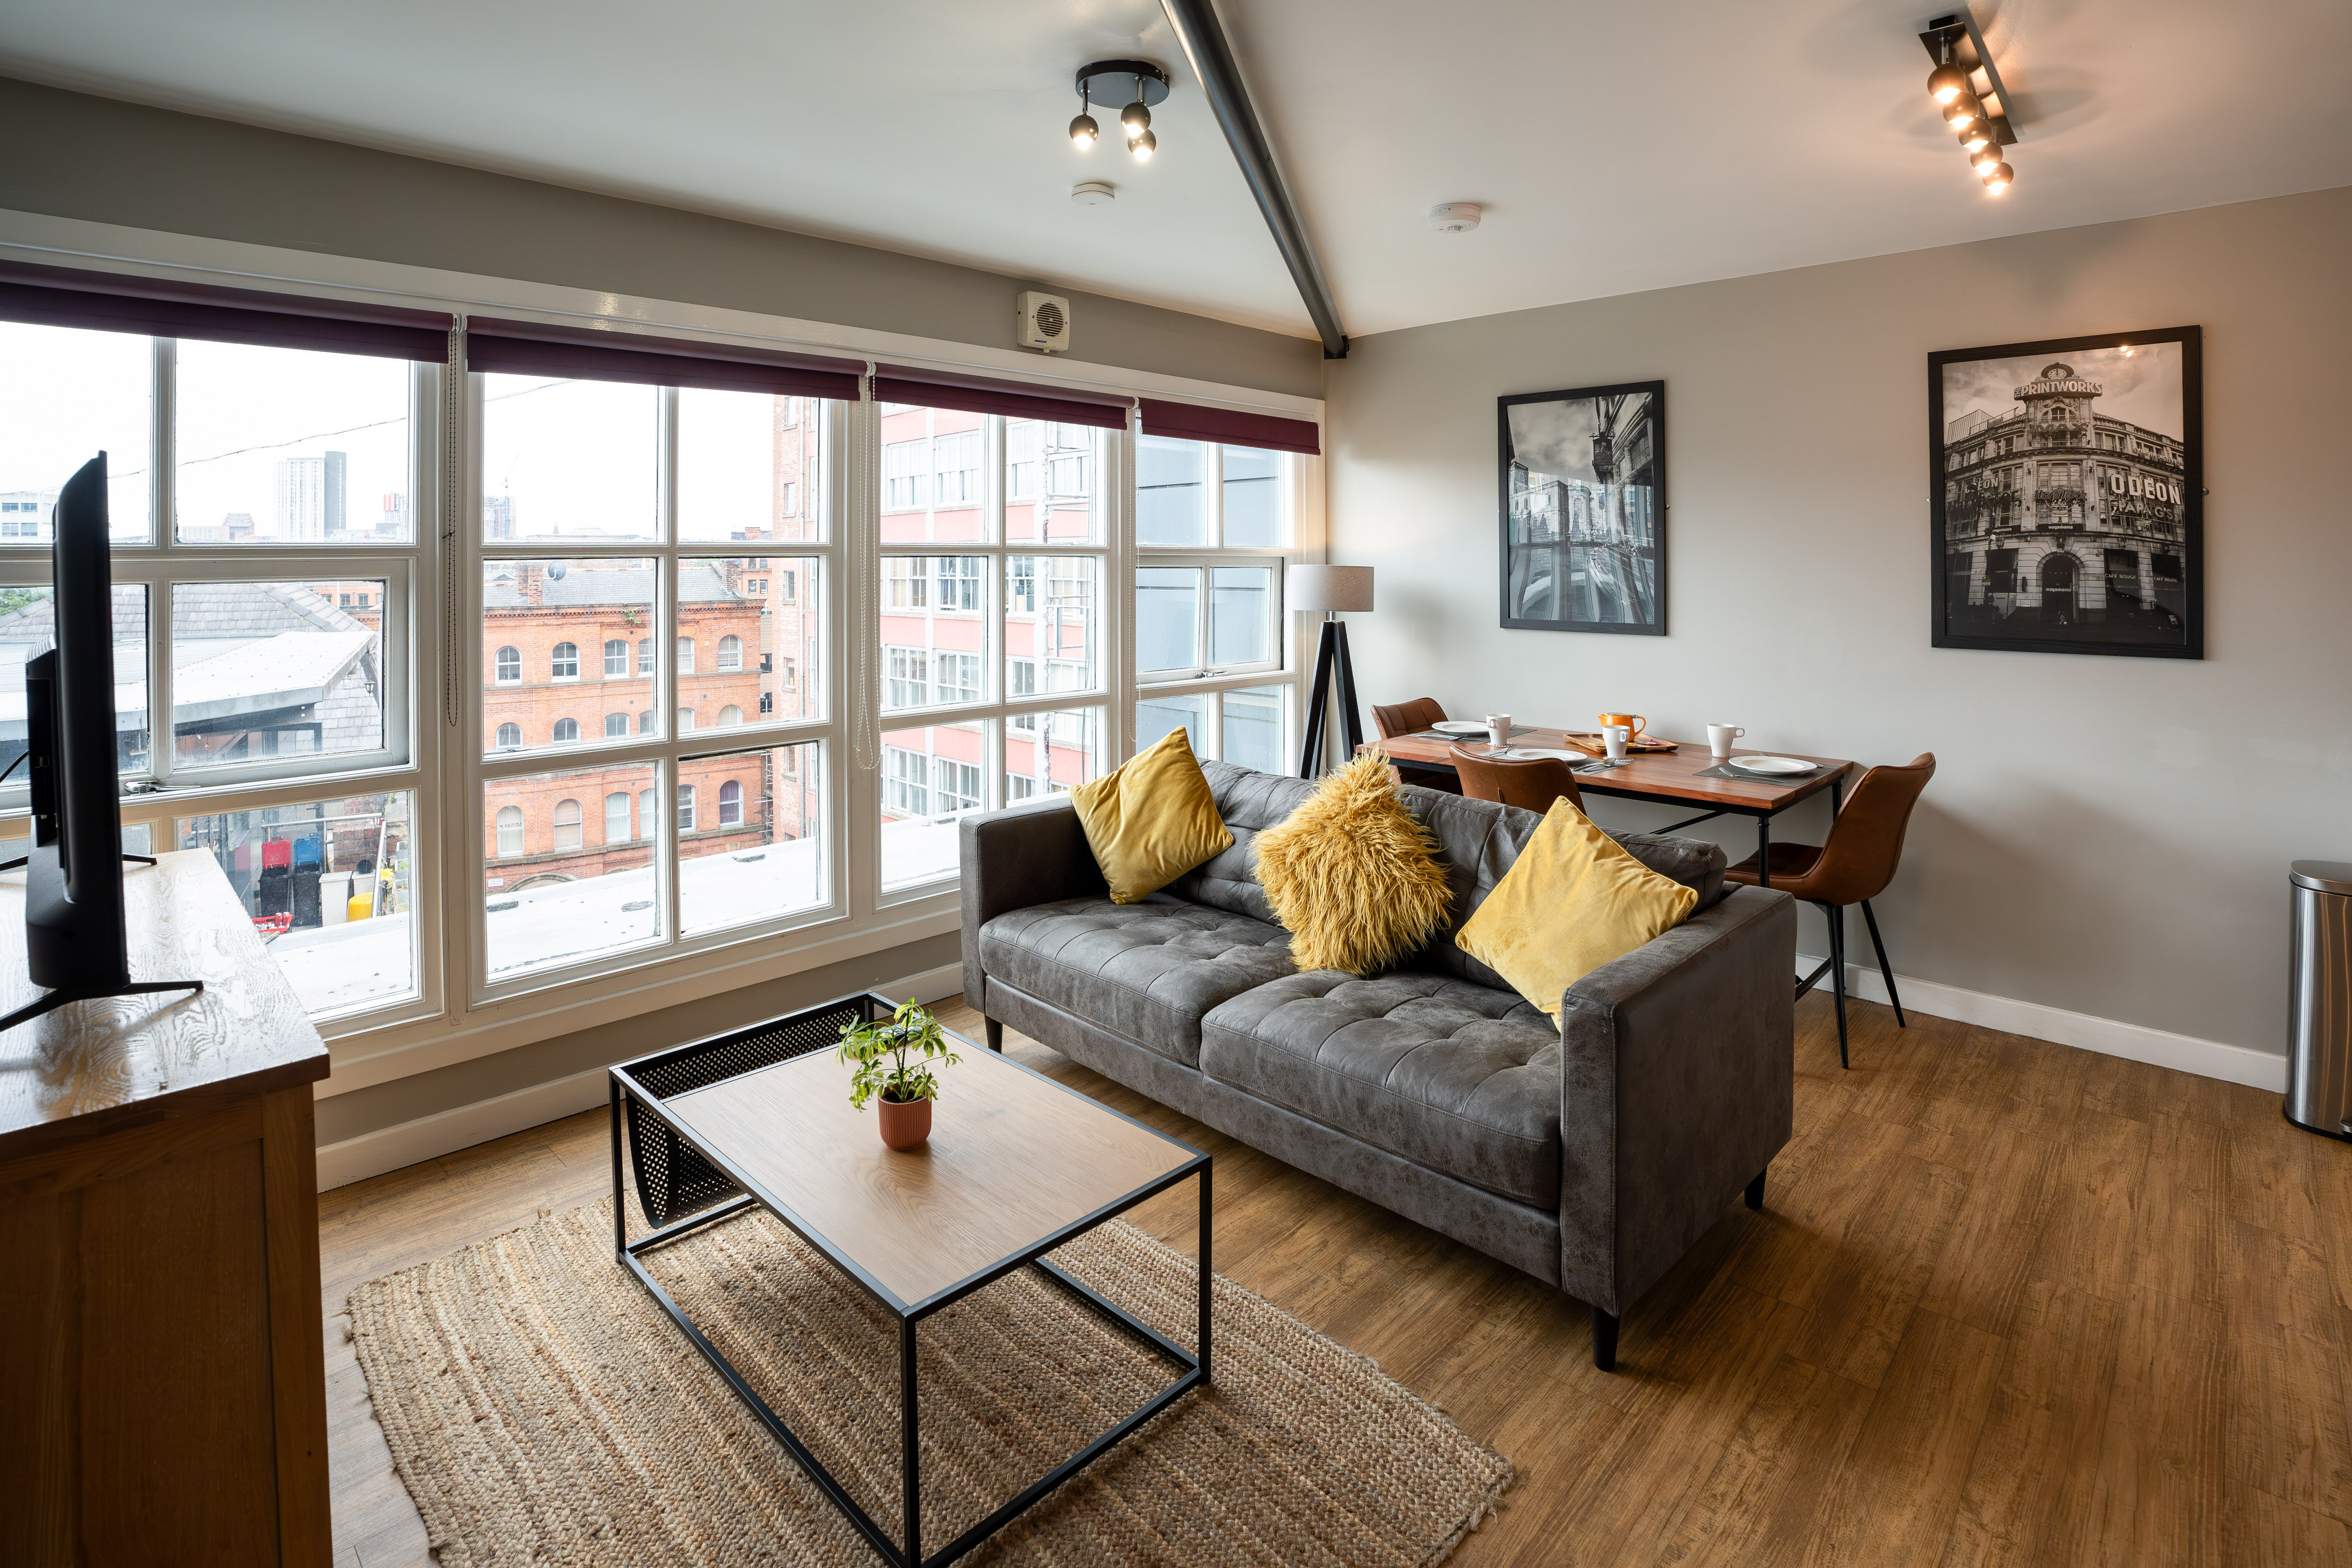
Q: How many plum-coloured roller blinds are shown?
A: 4